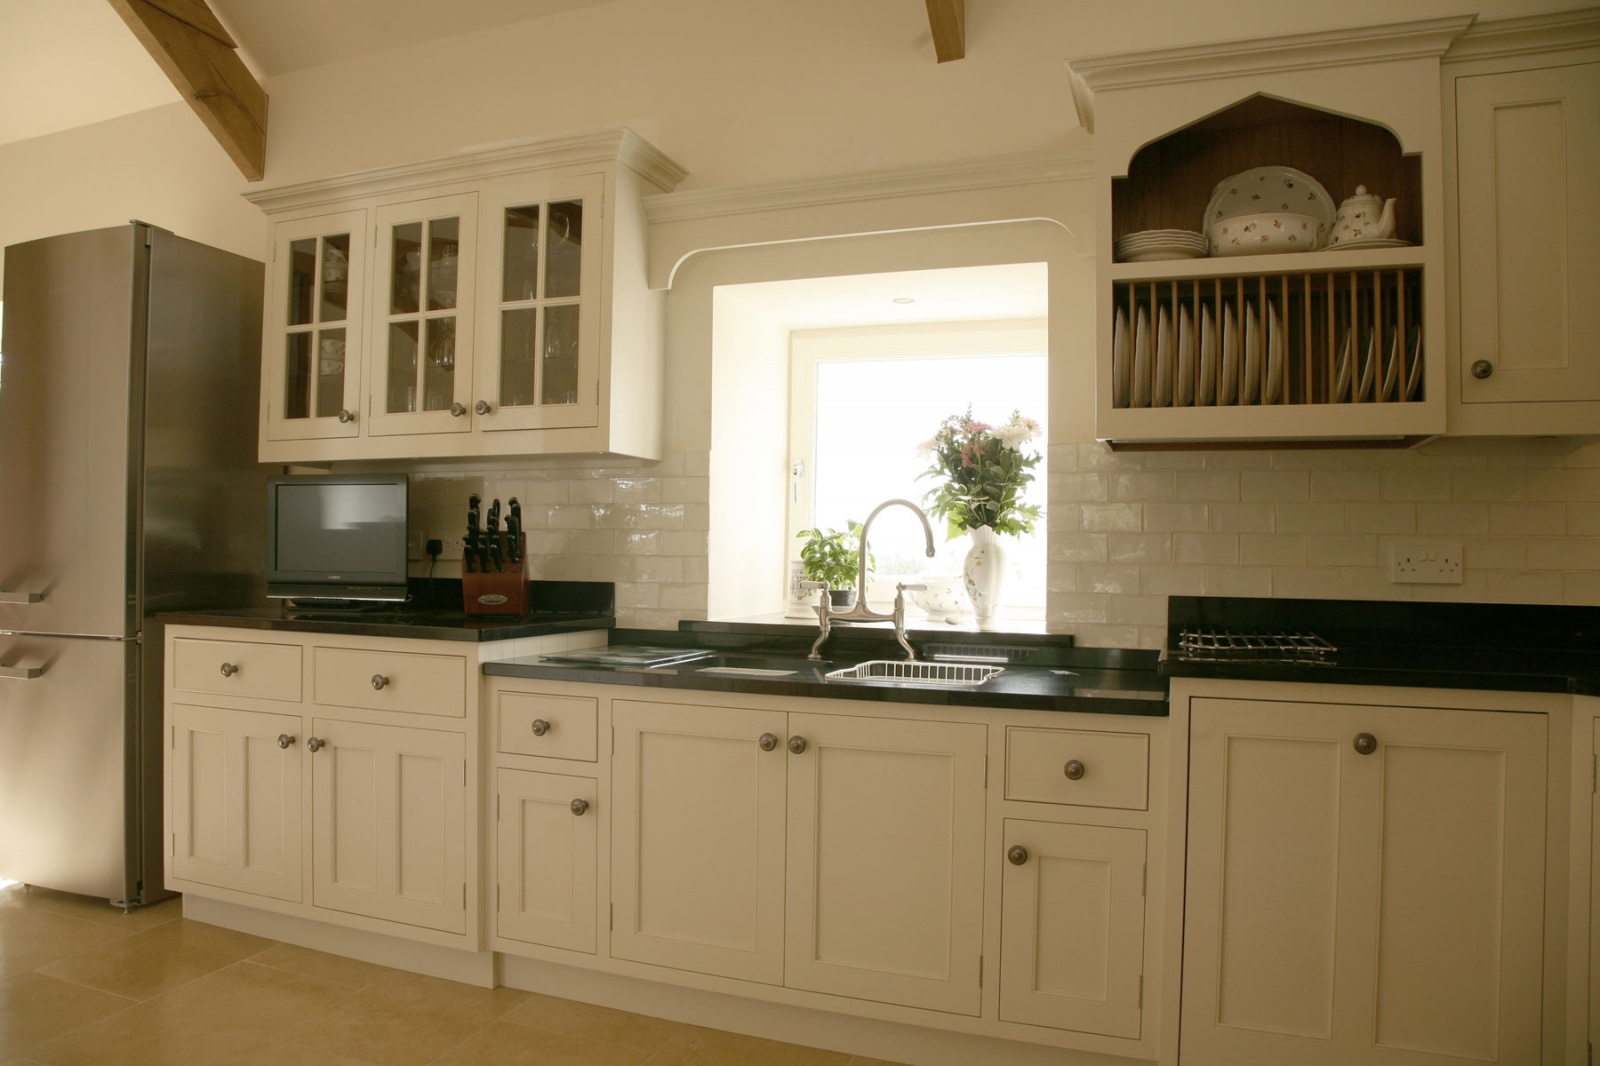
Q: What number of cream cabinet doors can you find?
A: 11